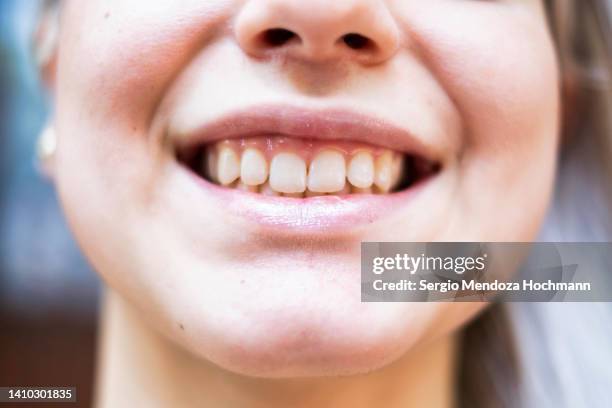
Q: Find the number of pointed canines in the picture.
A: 2